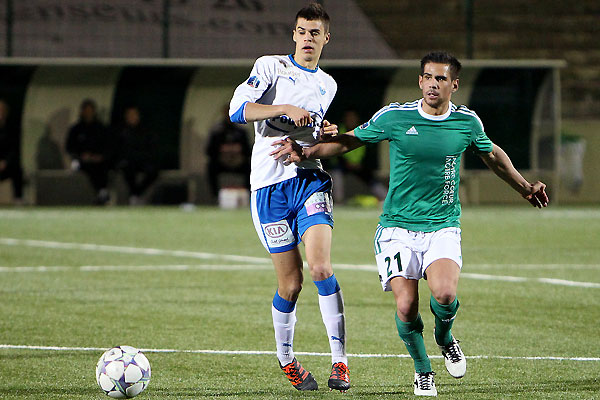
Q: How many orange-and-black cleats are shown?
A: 2